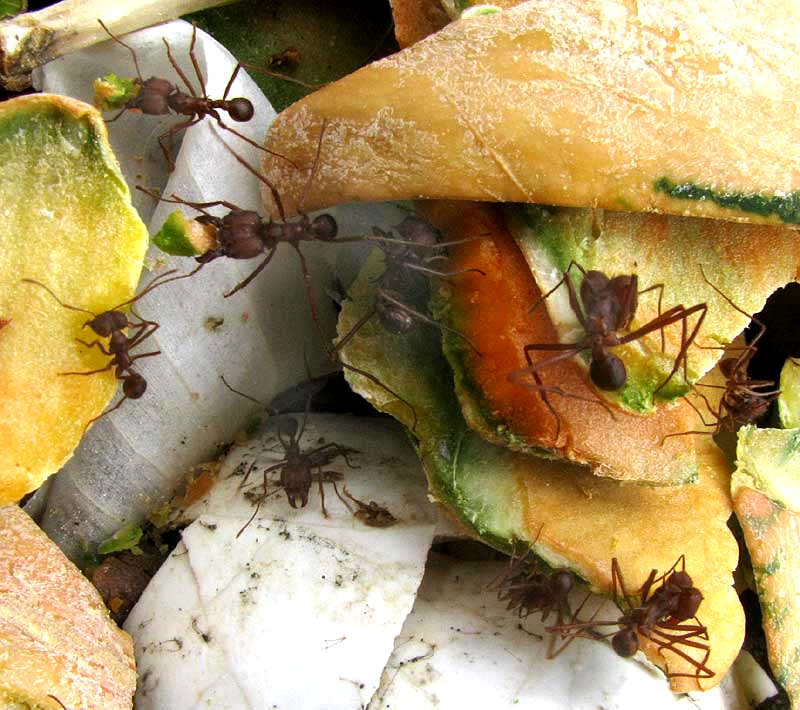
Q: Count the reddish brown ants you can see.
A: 9